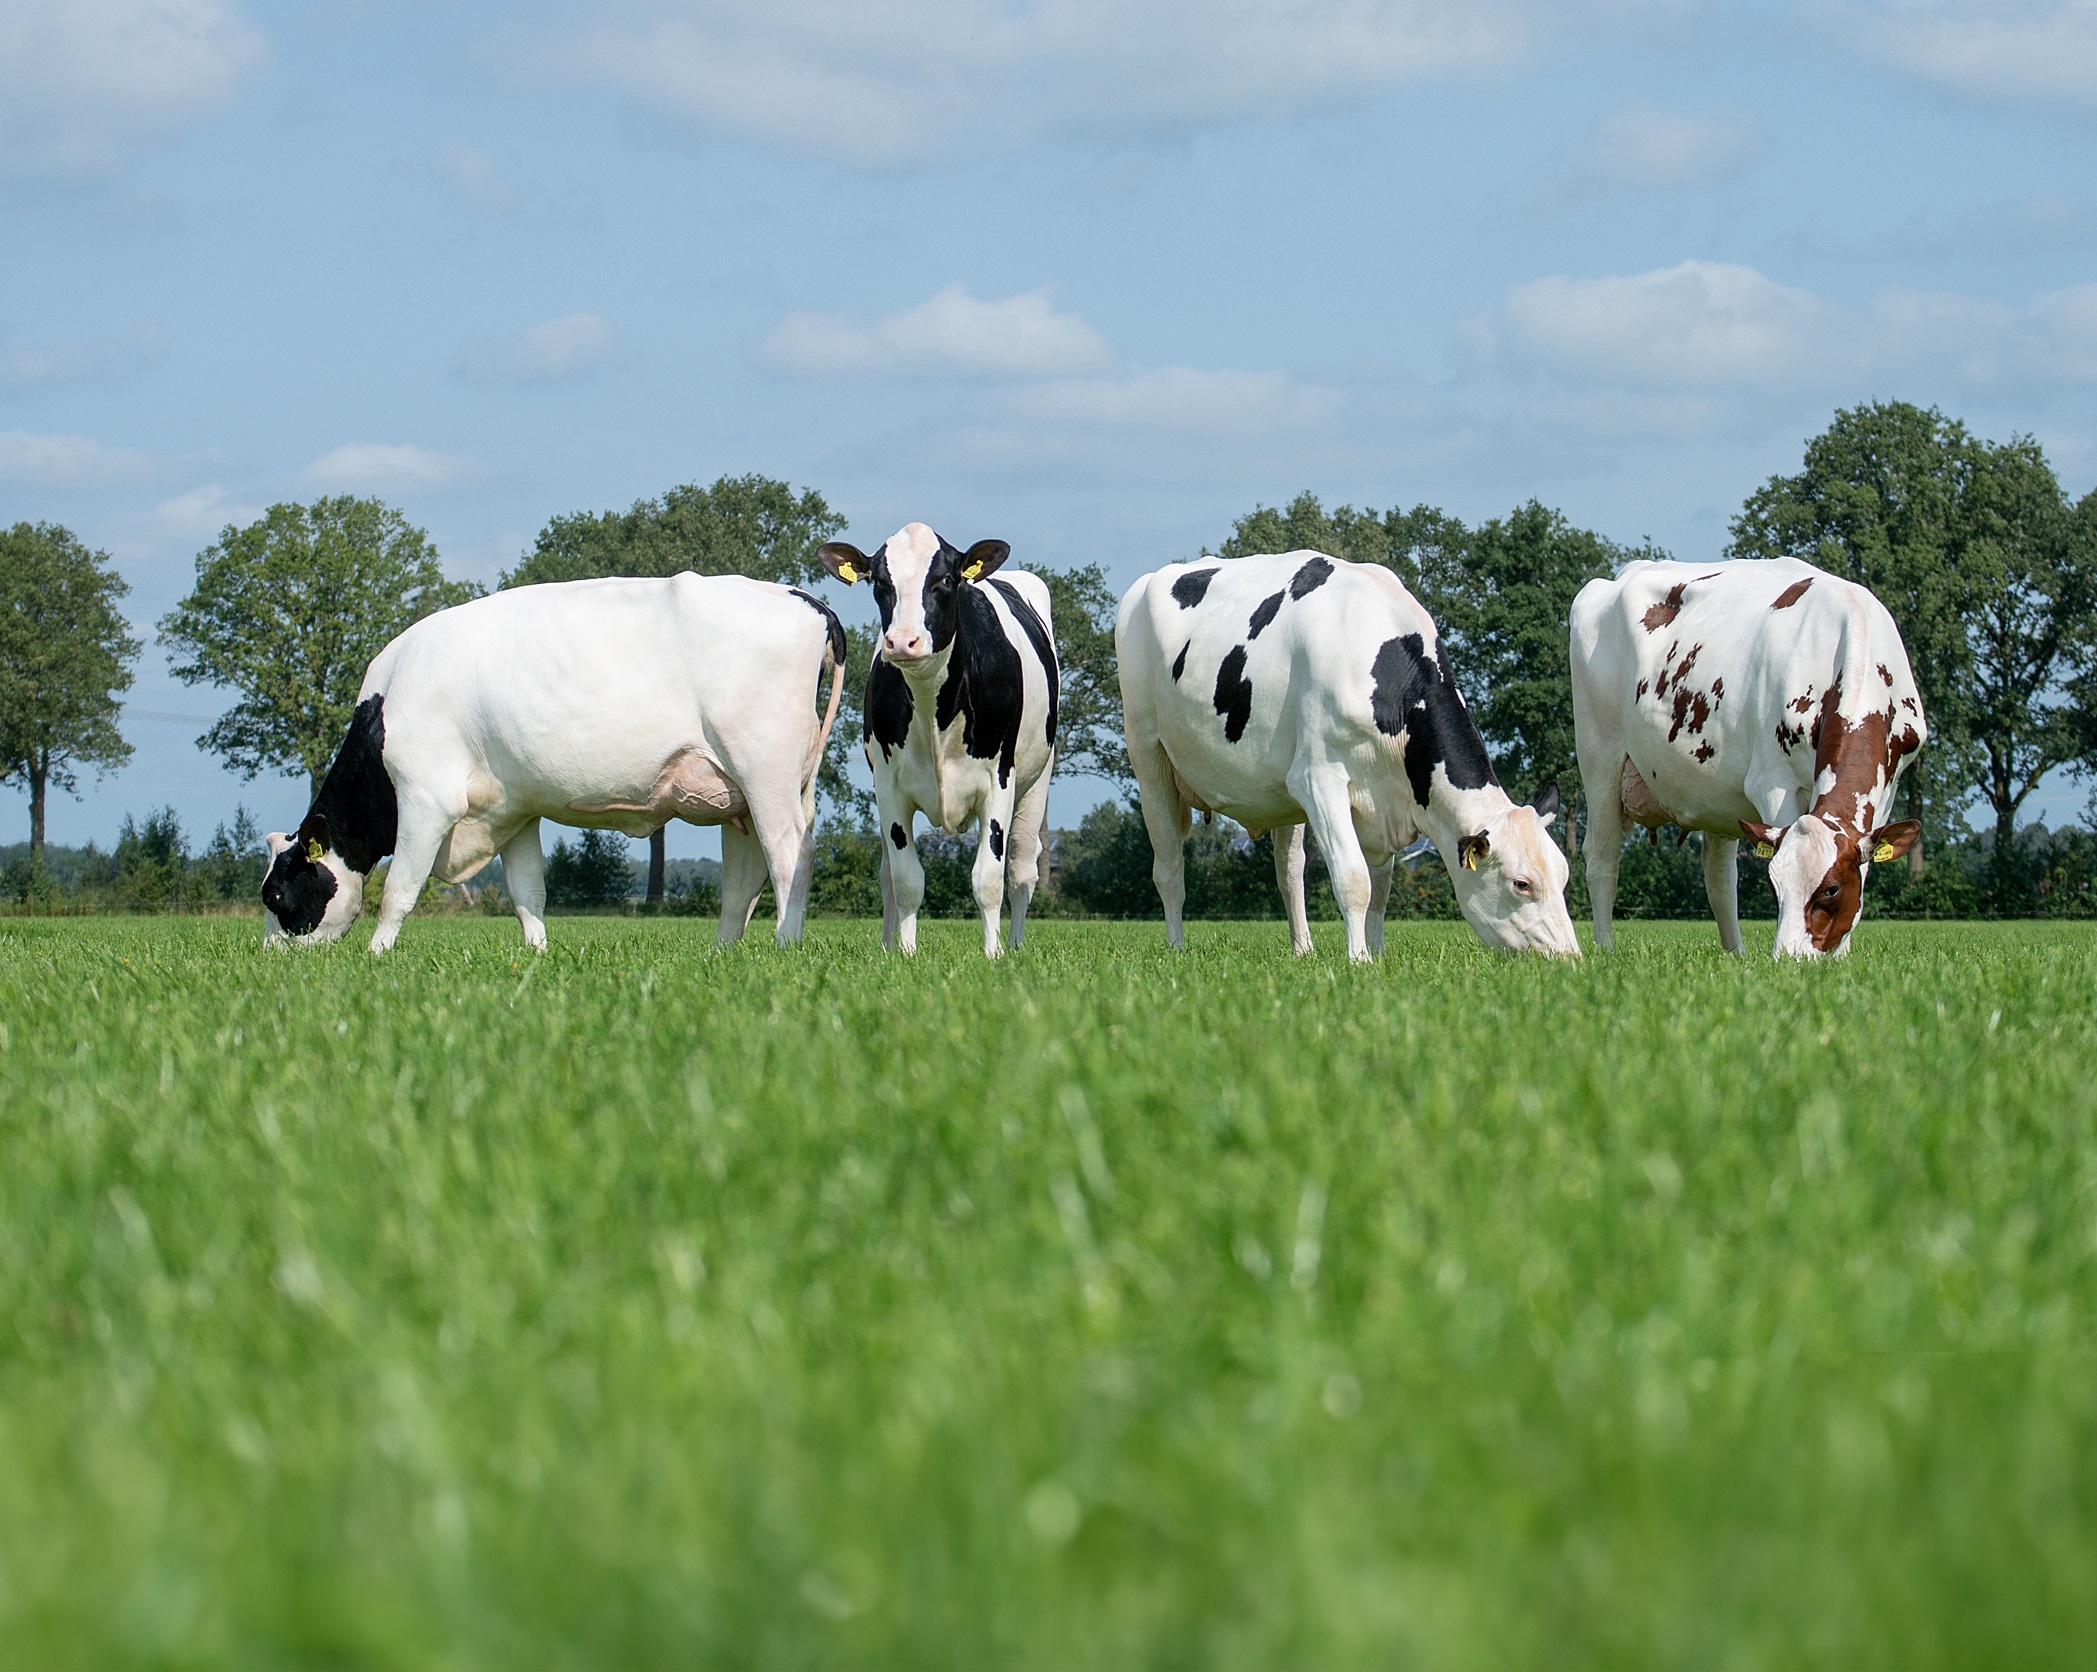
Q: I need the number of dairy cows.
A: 4